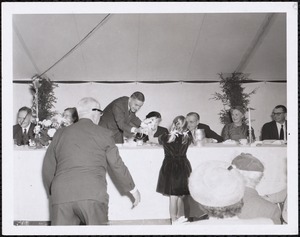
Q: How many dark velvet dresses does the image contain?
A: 1